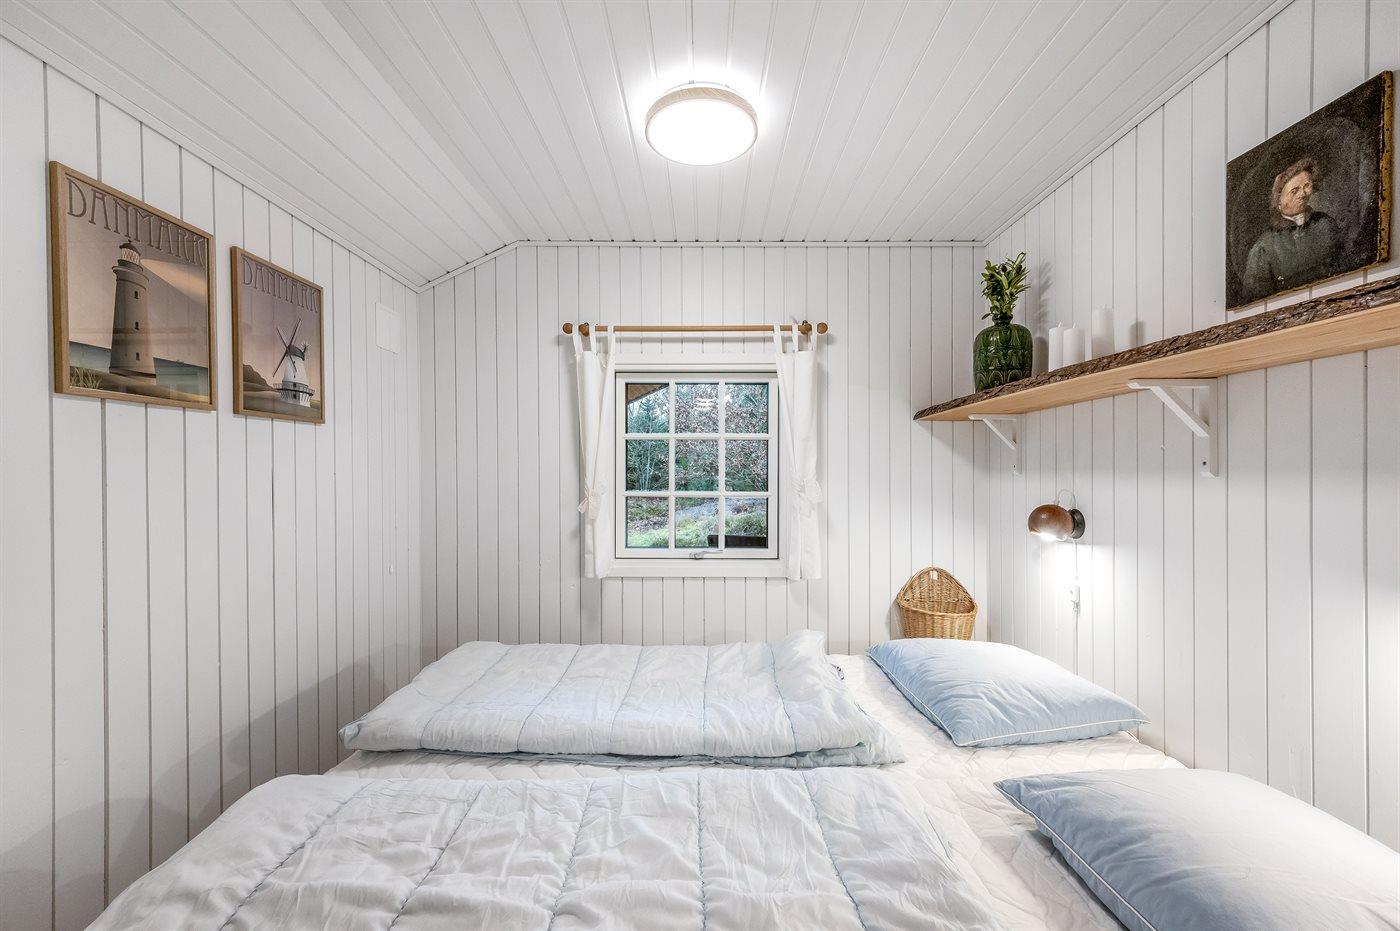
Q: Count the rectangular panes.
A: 9